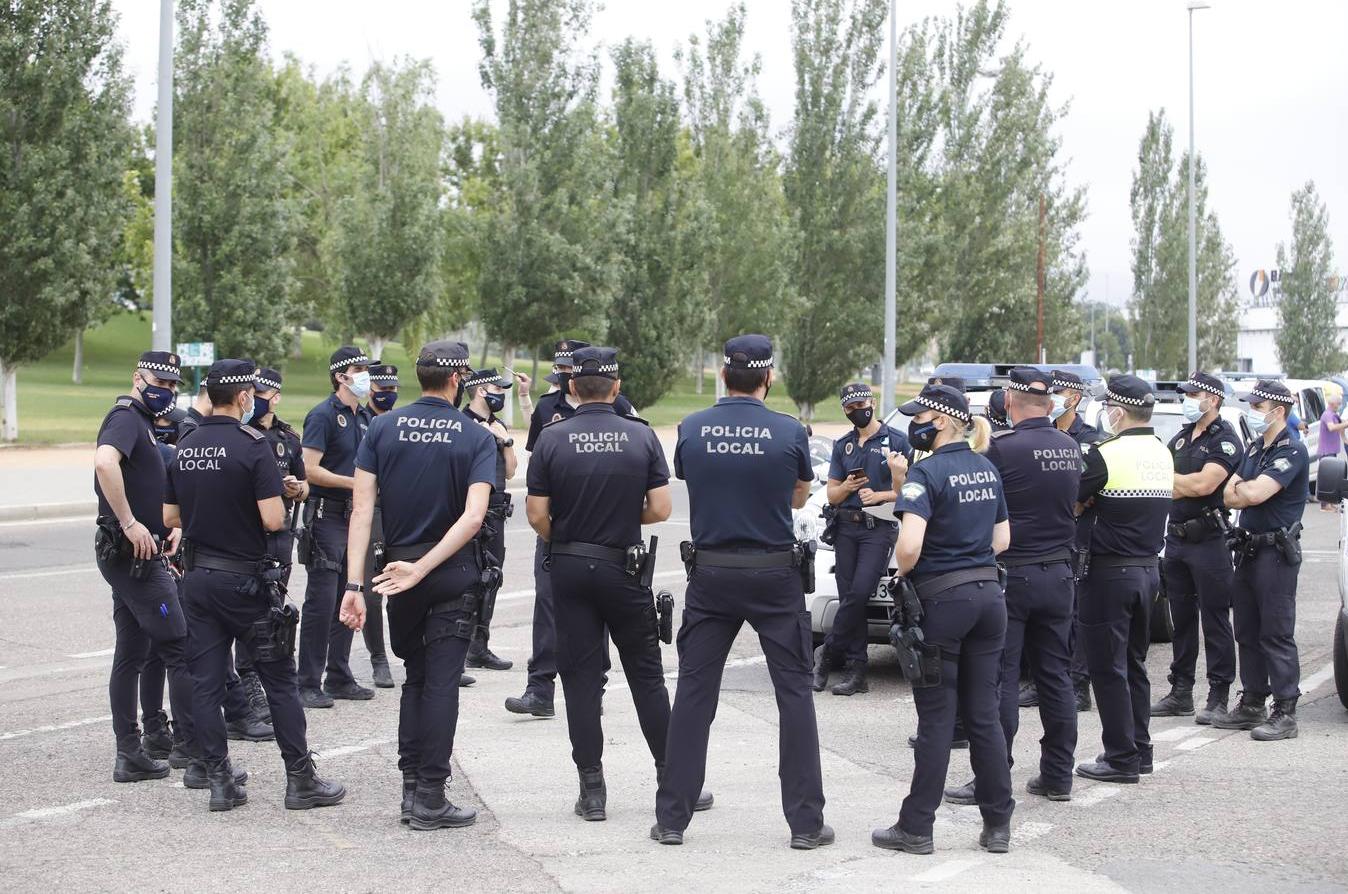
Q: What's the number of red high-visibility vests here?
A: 0